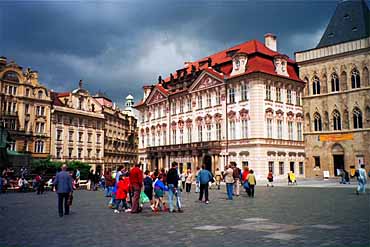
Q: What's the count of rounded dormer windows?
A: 2